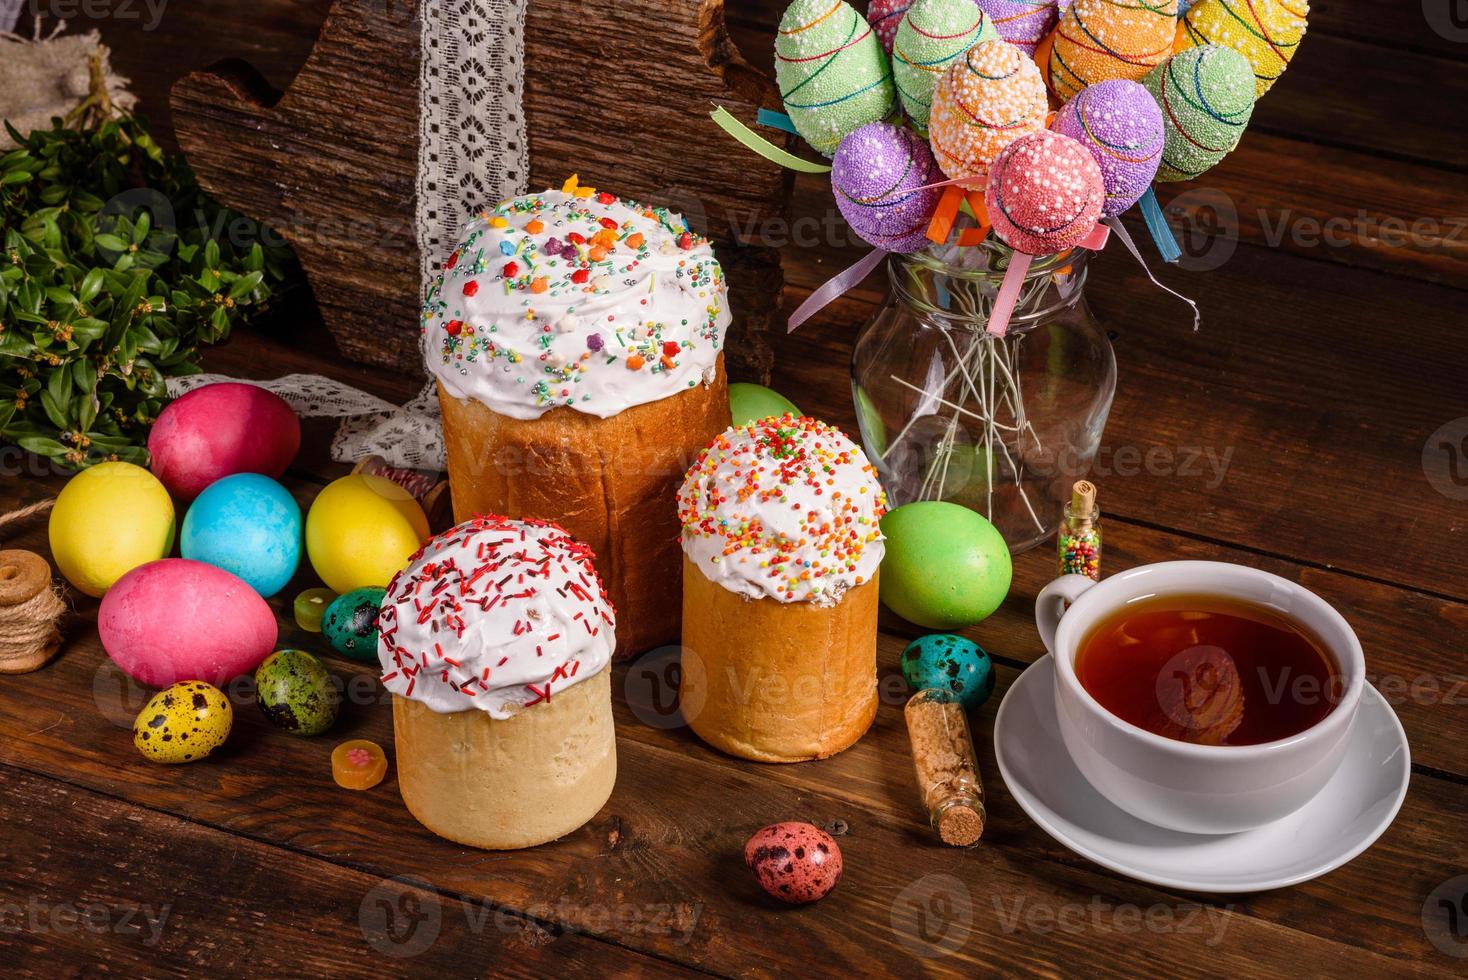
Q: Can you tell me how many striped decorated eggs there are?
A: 11